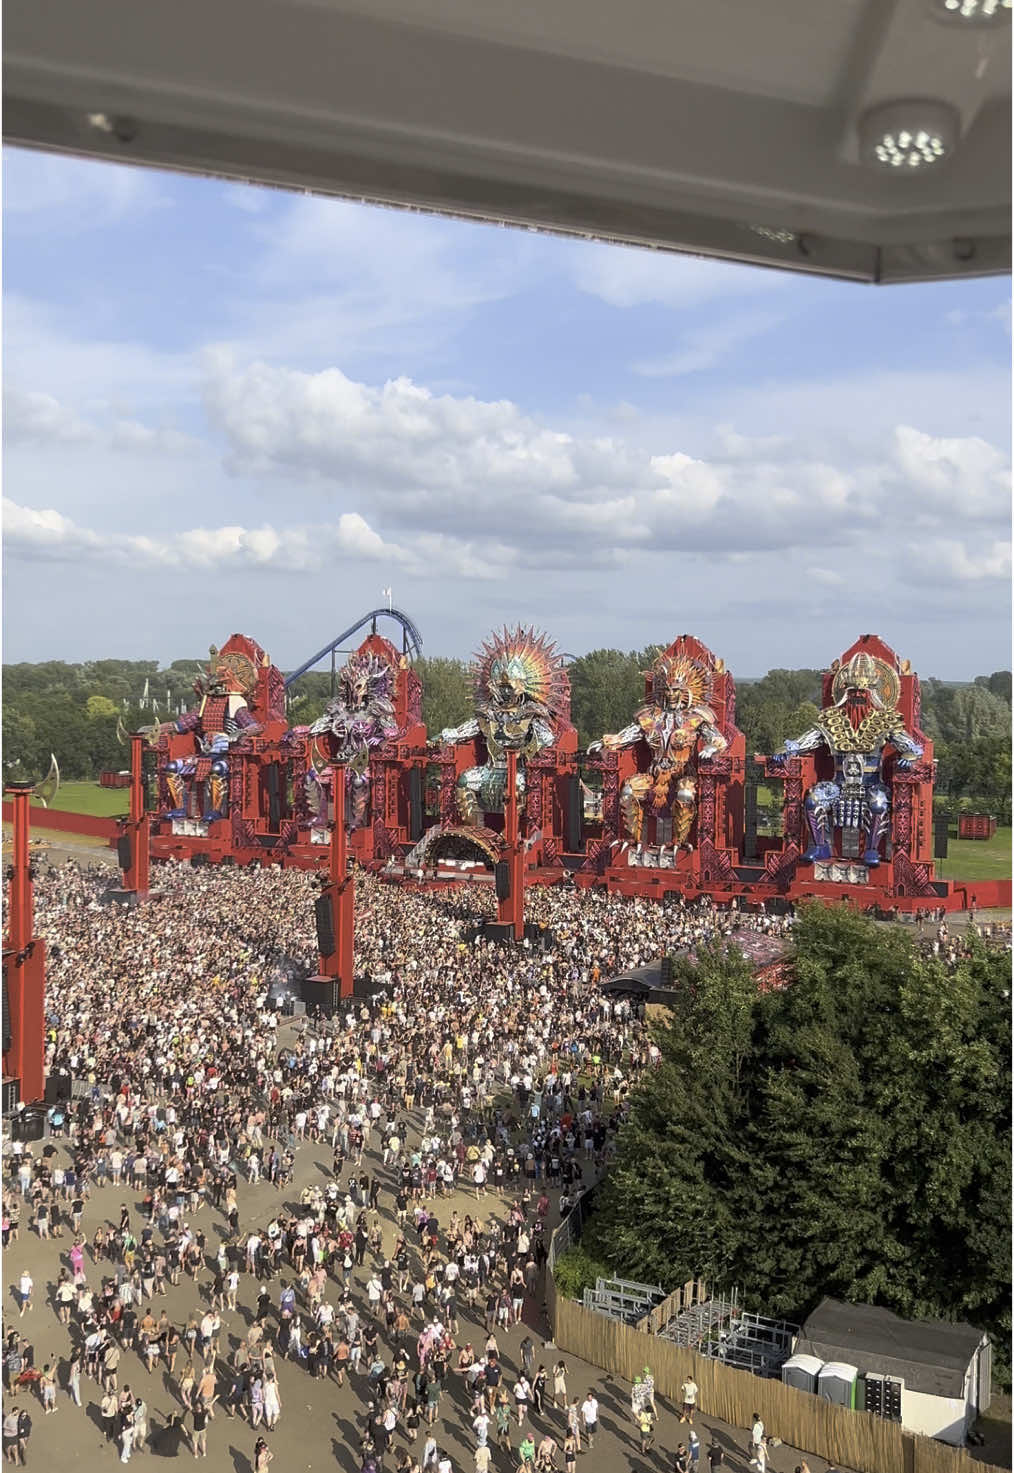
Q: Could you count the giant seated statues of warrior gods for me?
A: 5